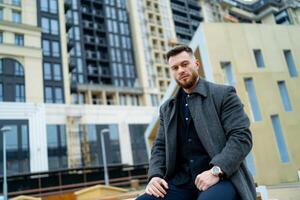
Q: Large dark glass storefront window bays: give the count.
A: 4